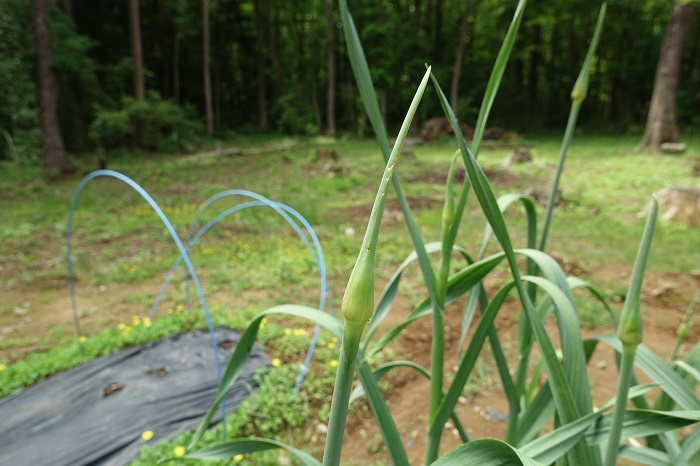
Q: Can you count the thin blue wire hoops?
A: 3